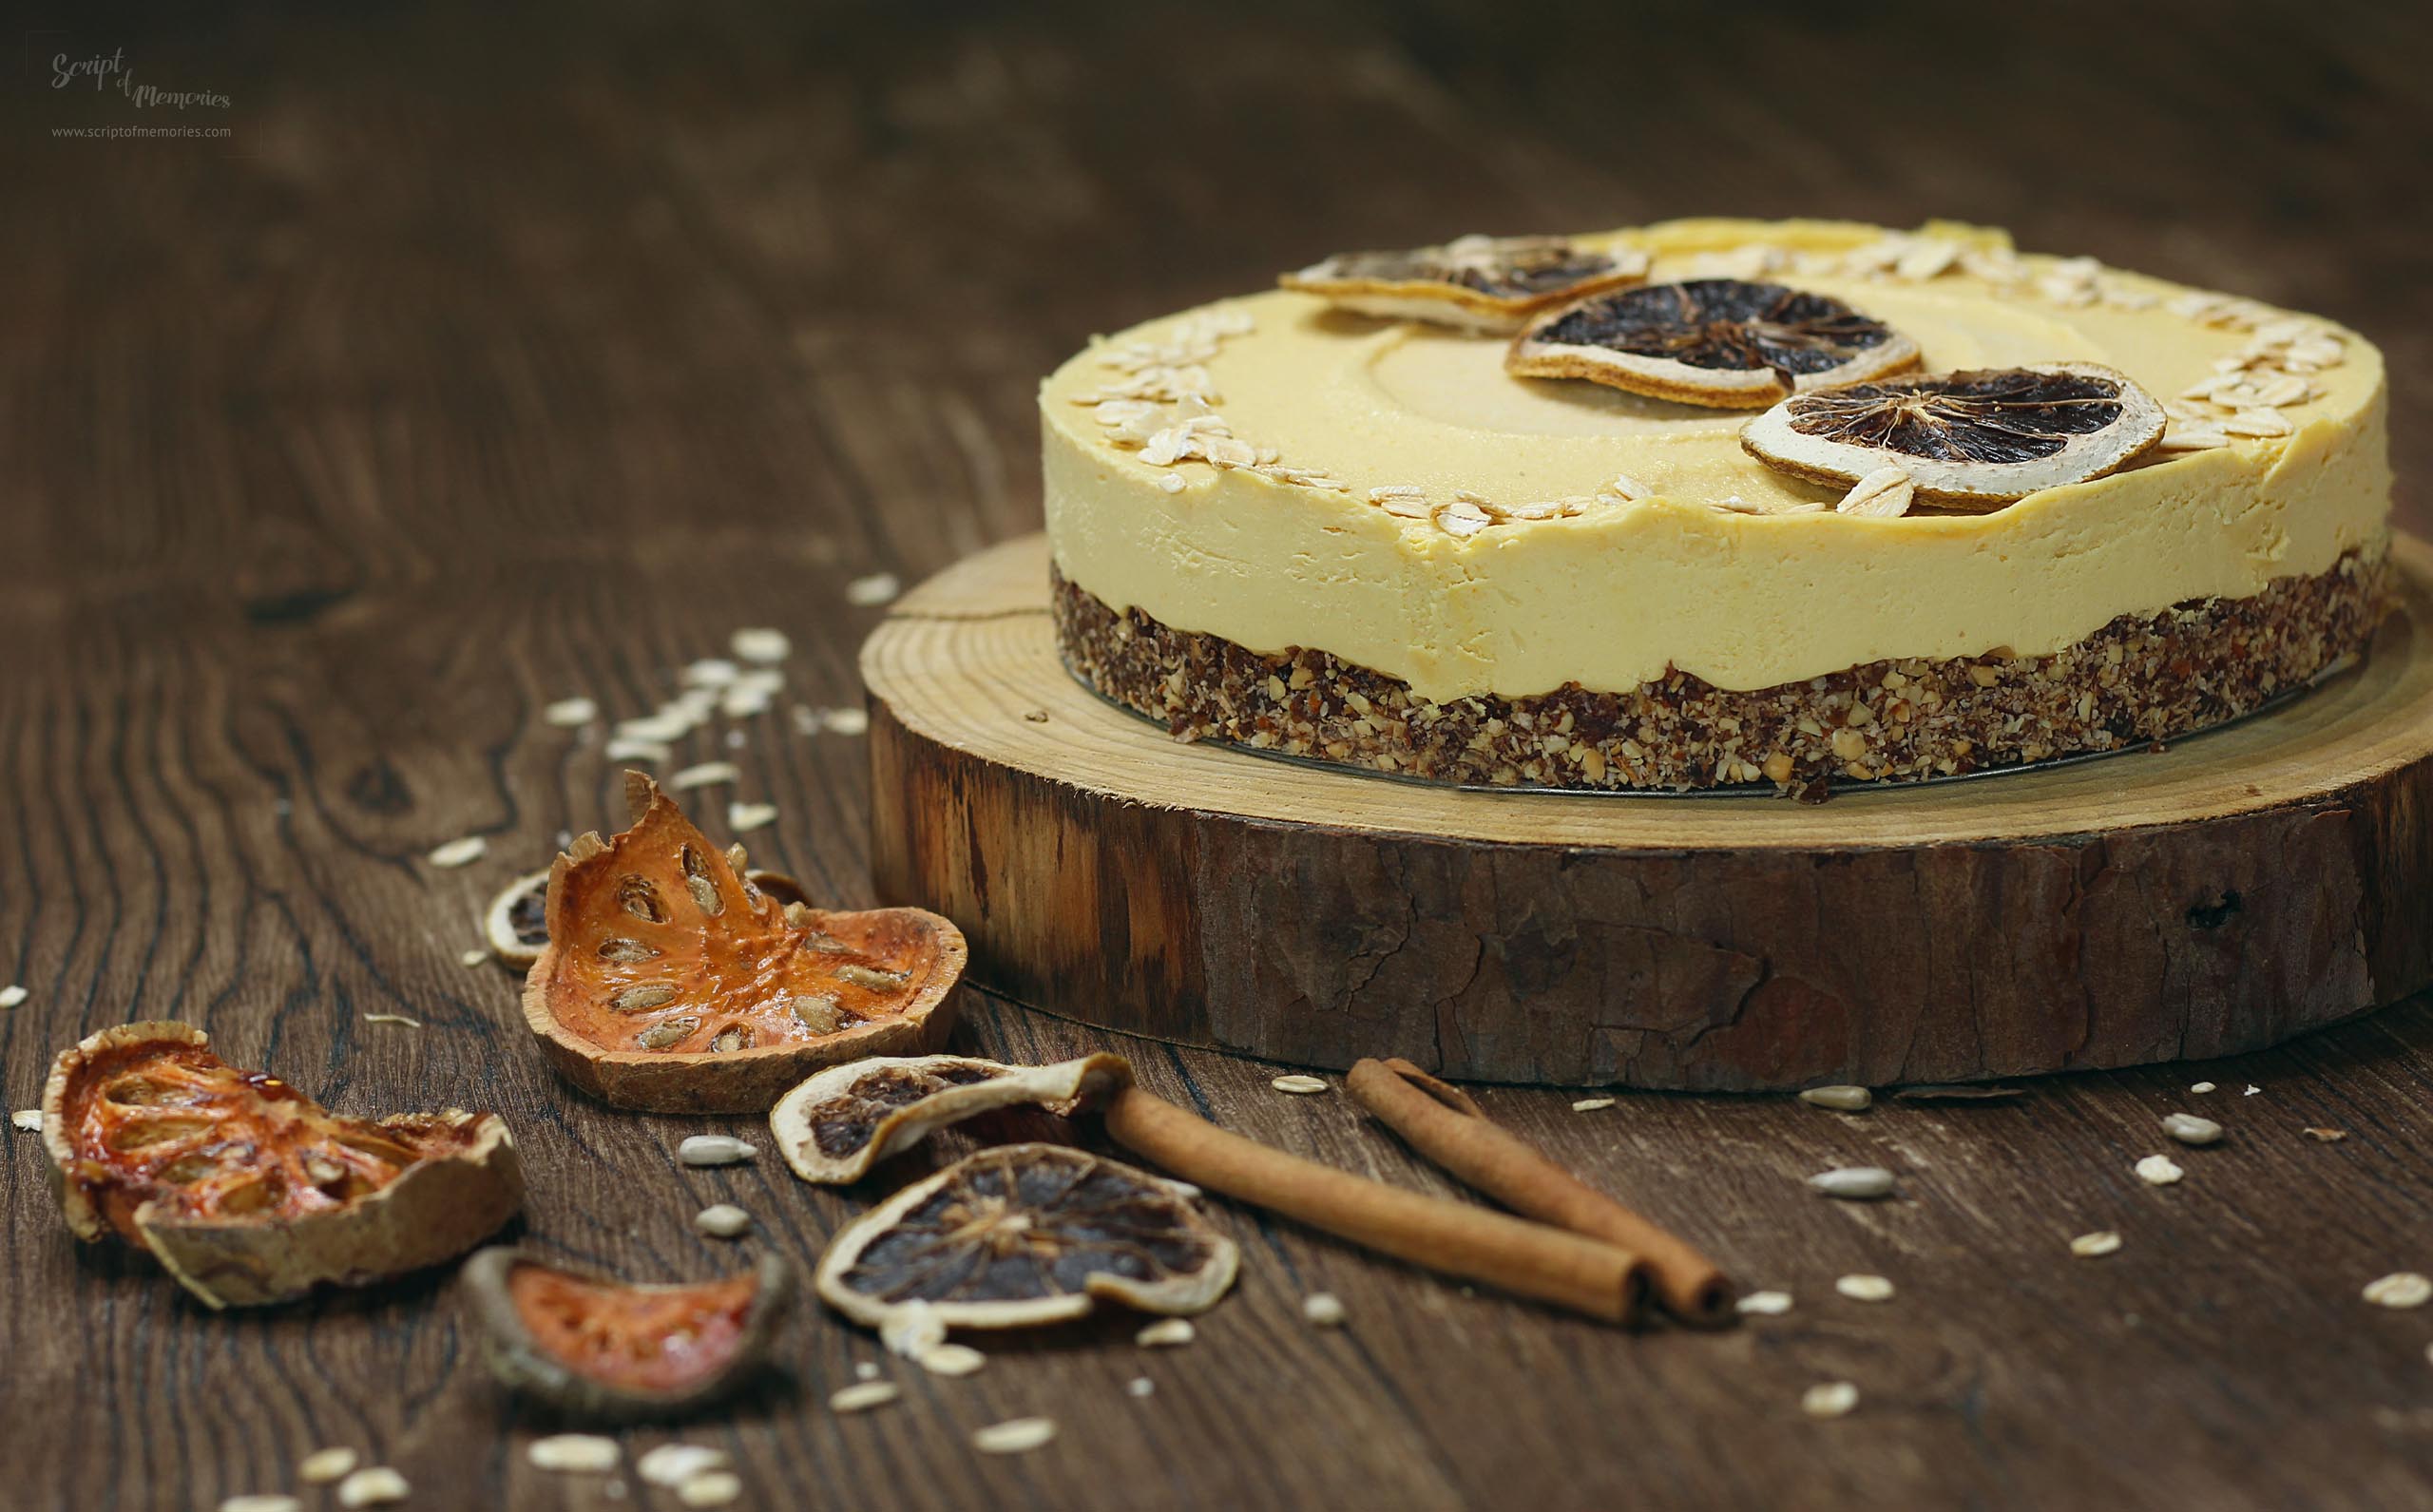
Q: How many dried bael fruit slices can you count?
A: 3